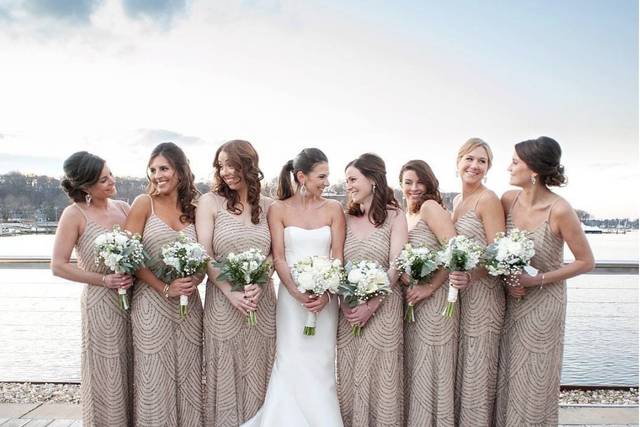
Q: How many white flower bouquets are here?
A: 8